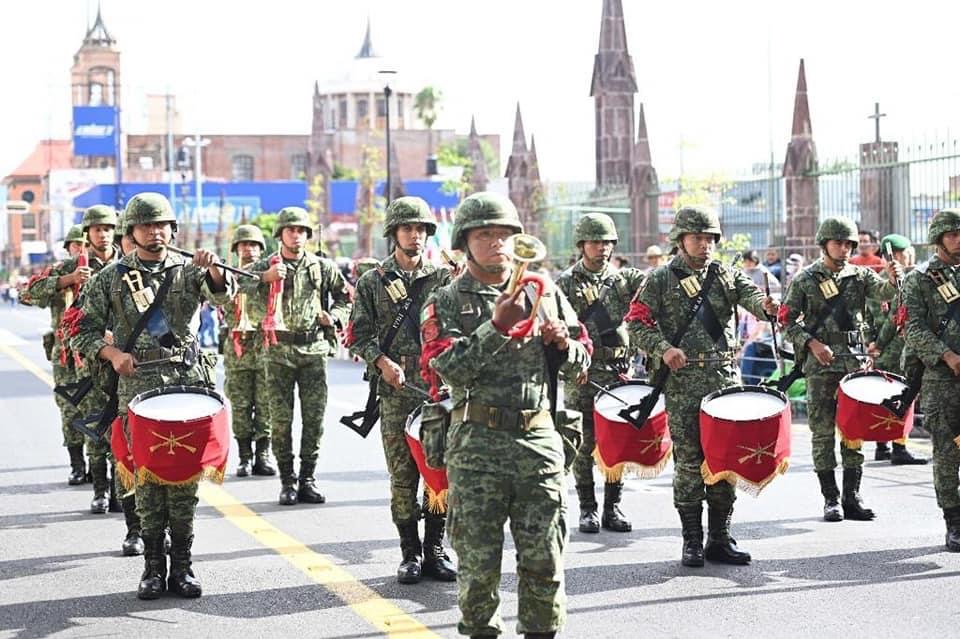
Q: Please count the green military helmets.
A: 12